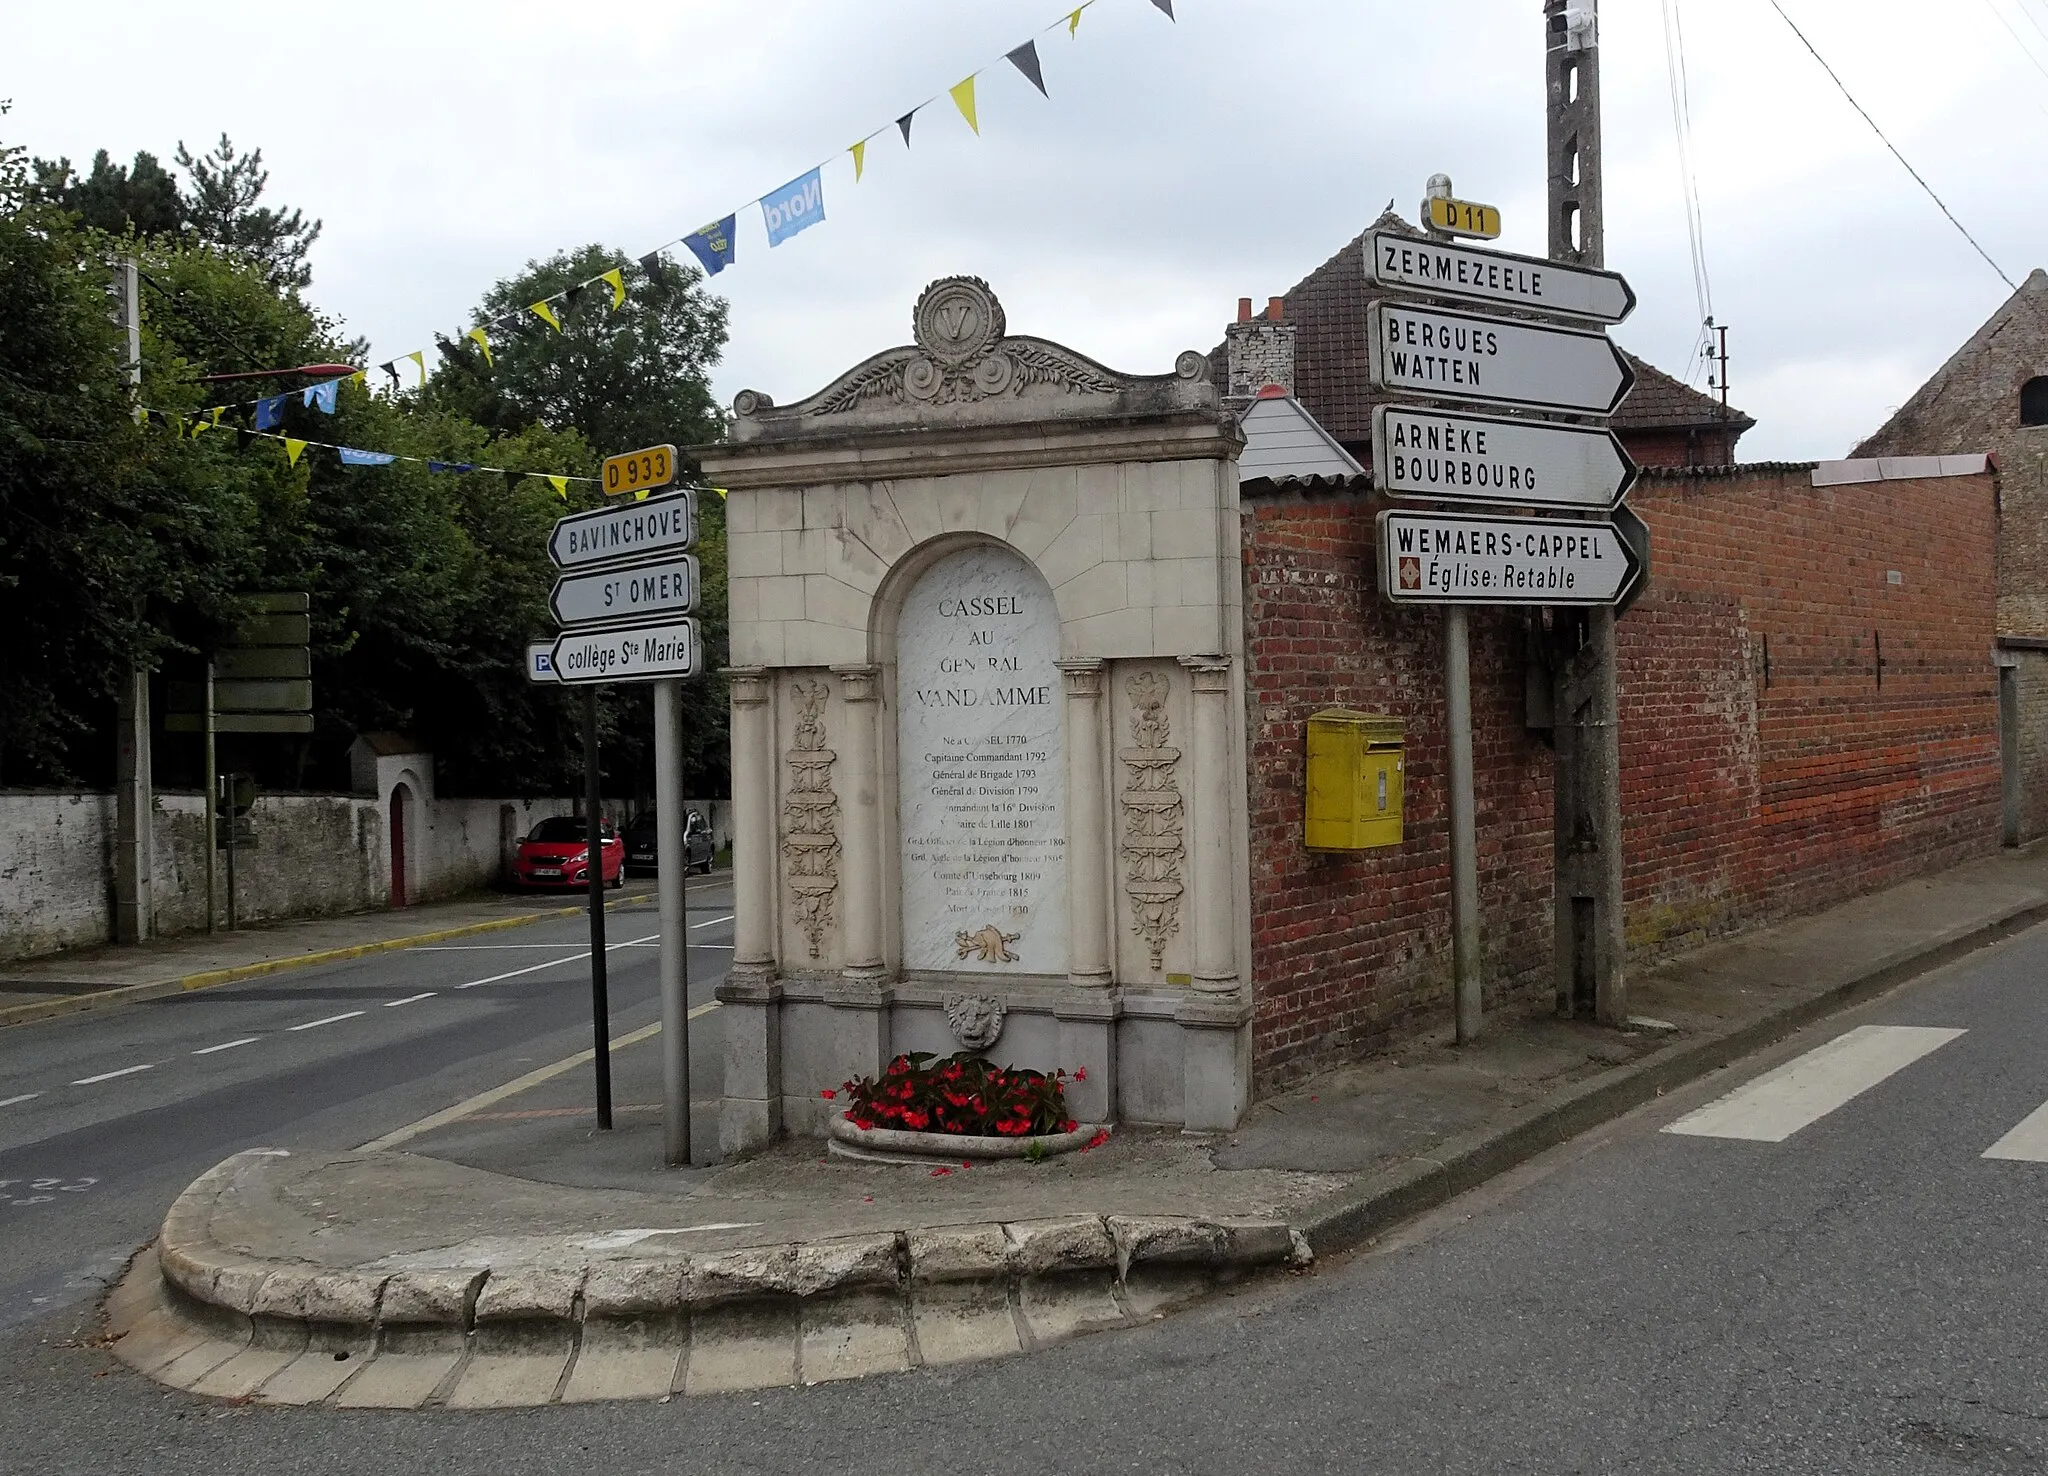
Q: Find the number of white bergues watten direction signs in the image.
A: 1